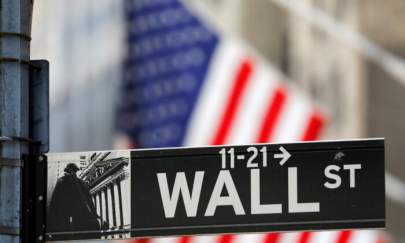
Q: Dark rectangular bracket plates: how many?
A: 2